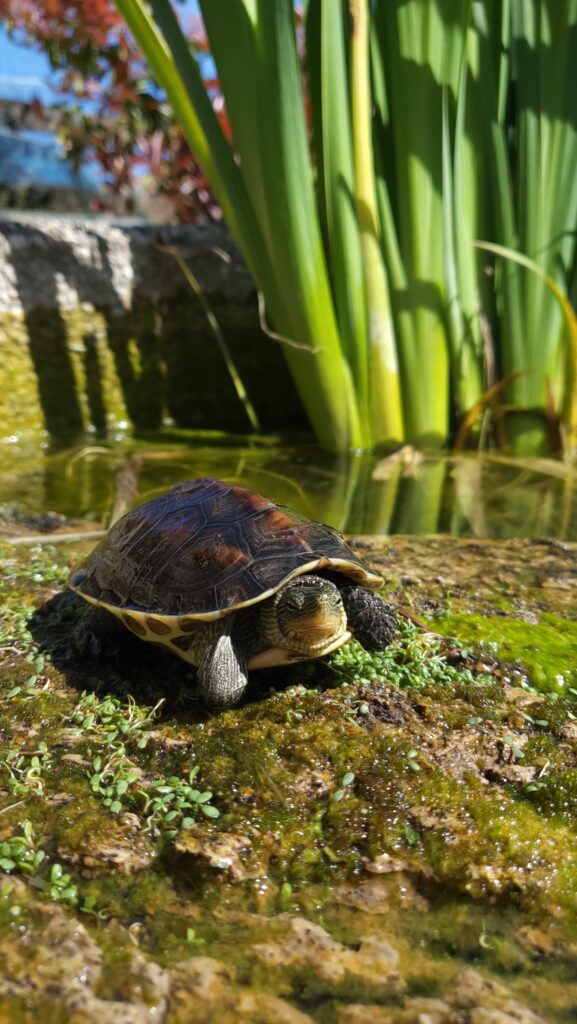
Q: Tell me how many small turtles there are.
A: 1